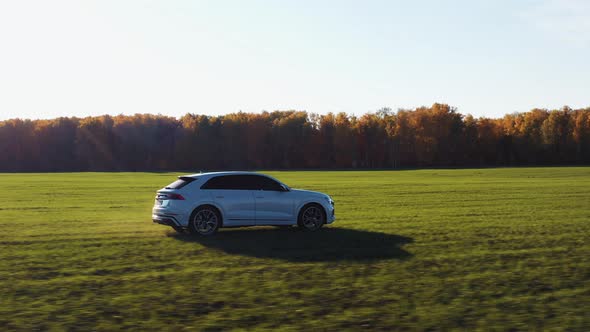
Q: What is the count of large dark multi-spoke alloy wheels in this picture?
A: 2